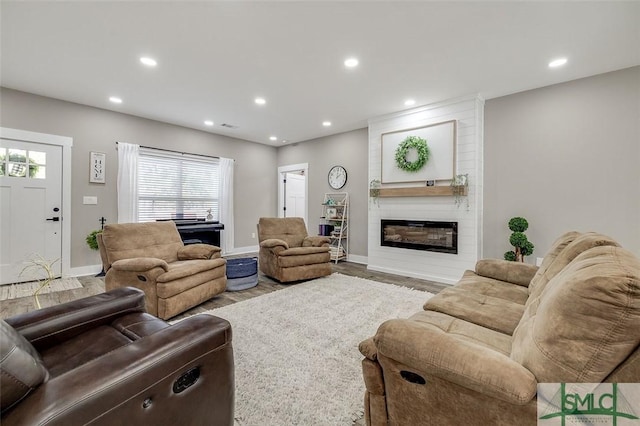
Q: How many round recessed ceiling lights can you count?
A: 9